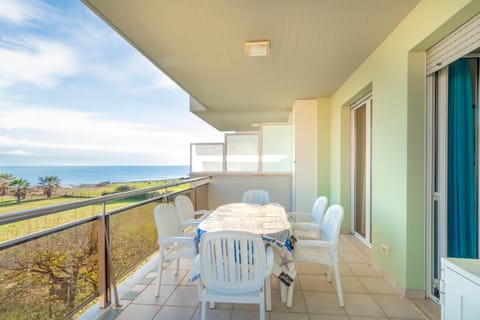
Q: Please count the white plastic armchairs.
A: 6